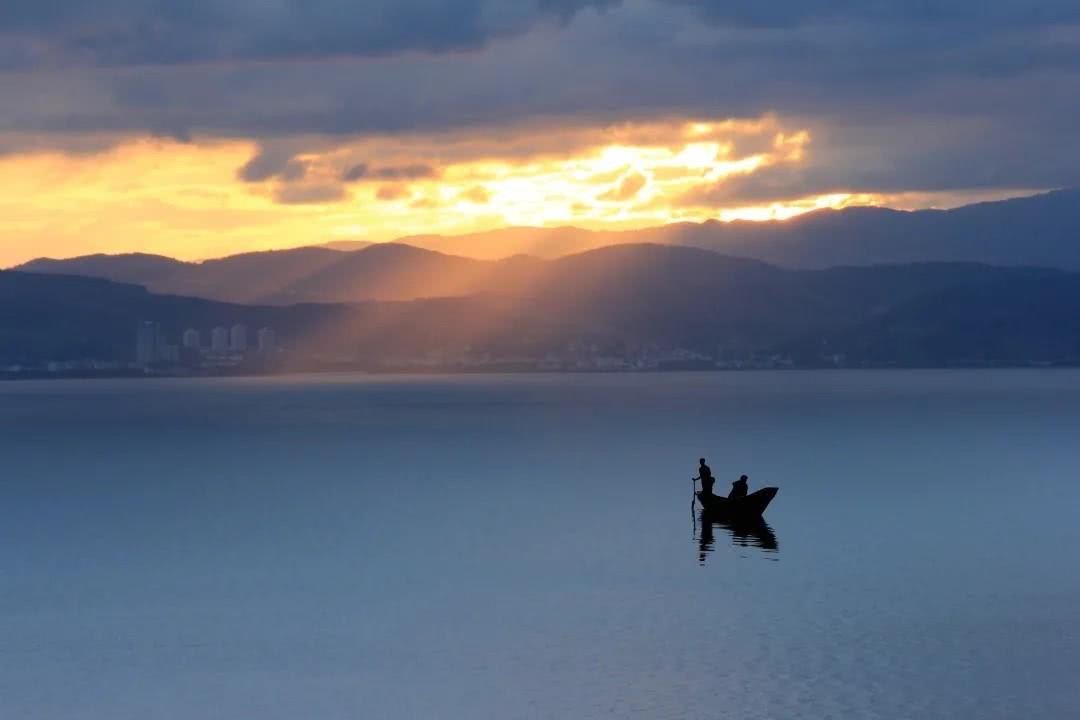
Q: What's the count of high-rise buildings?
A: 5